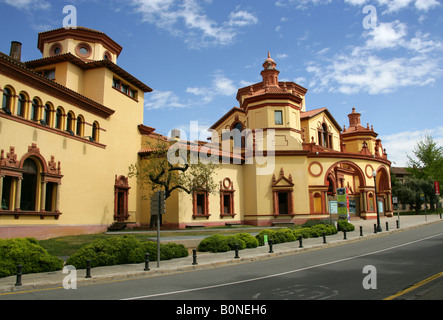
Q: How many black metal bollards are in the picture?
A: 14